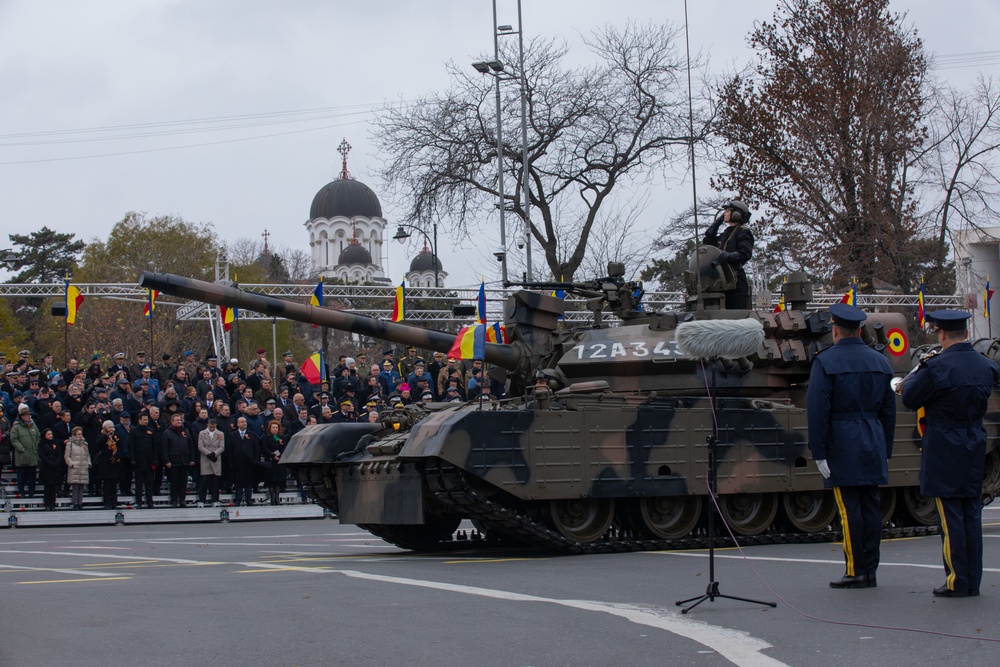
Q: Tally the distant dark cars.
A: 0